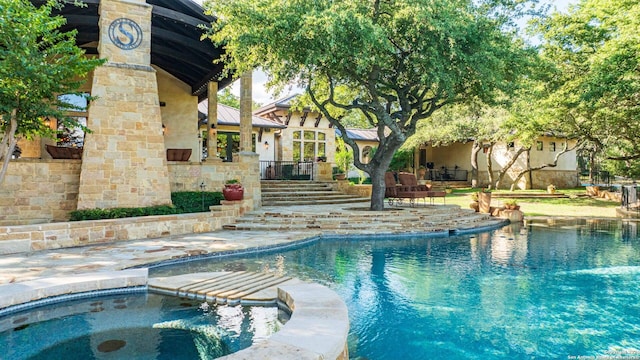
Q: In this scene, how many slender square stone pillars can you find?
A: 2